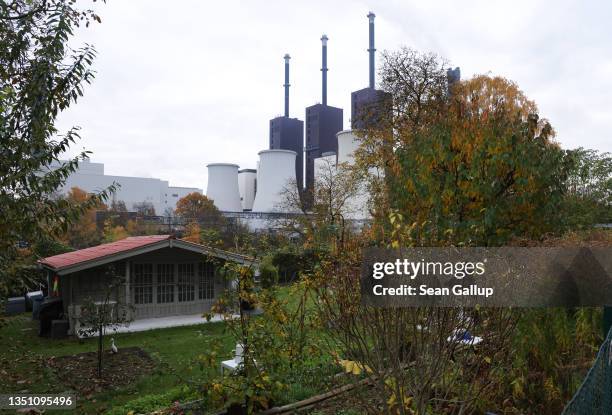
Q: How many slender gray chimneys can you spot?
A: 3